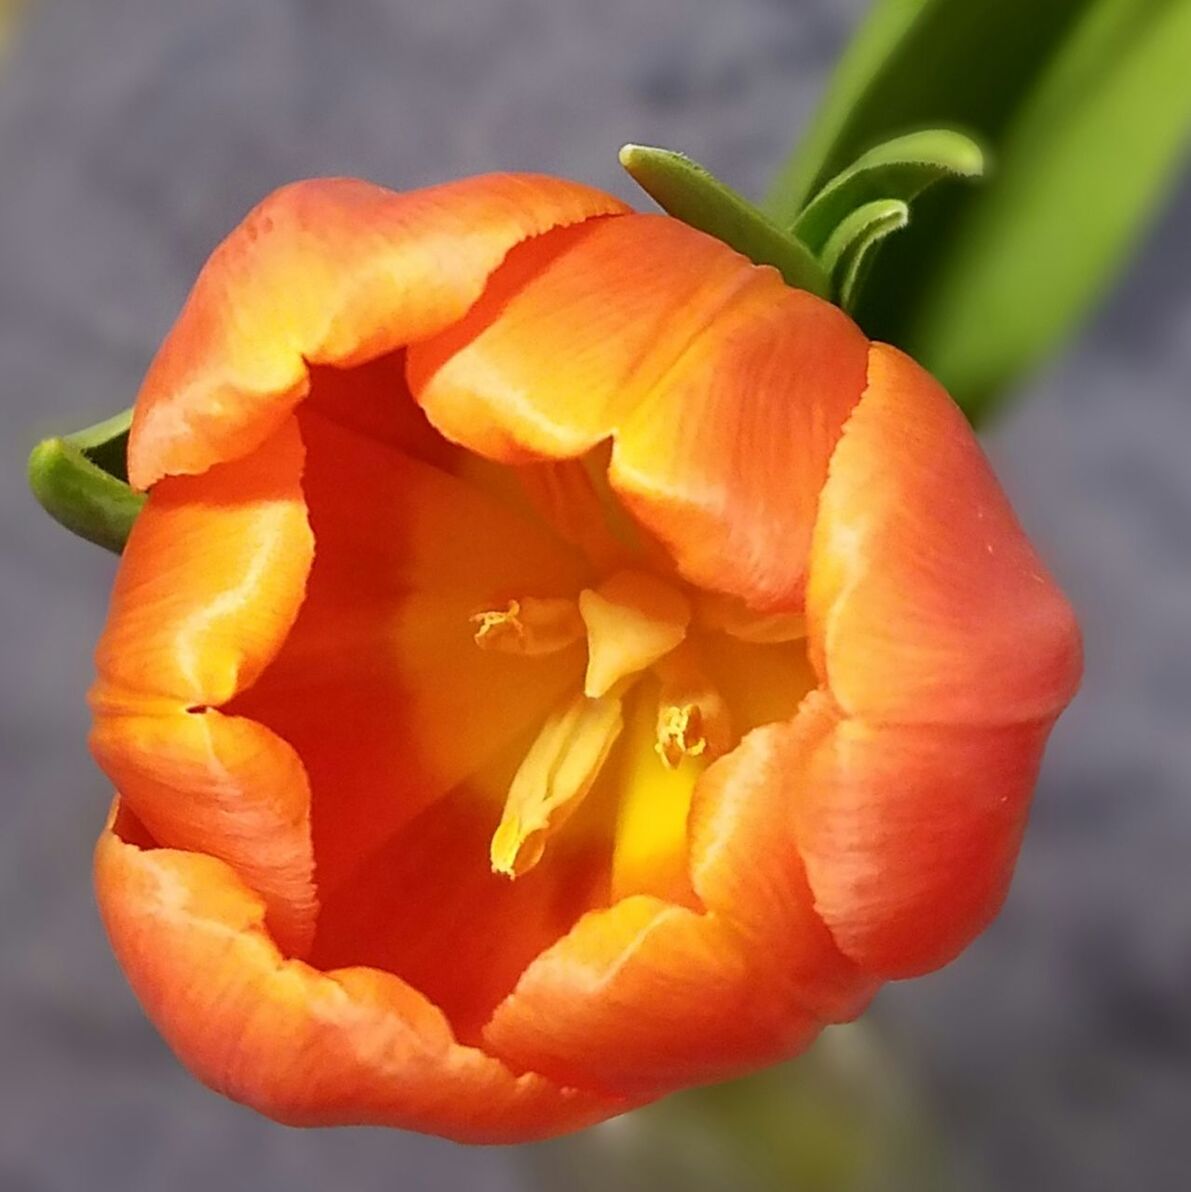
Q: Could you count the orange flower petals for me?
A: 6